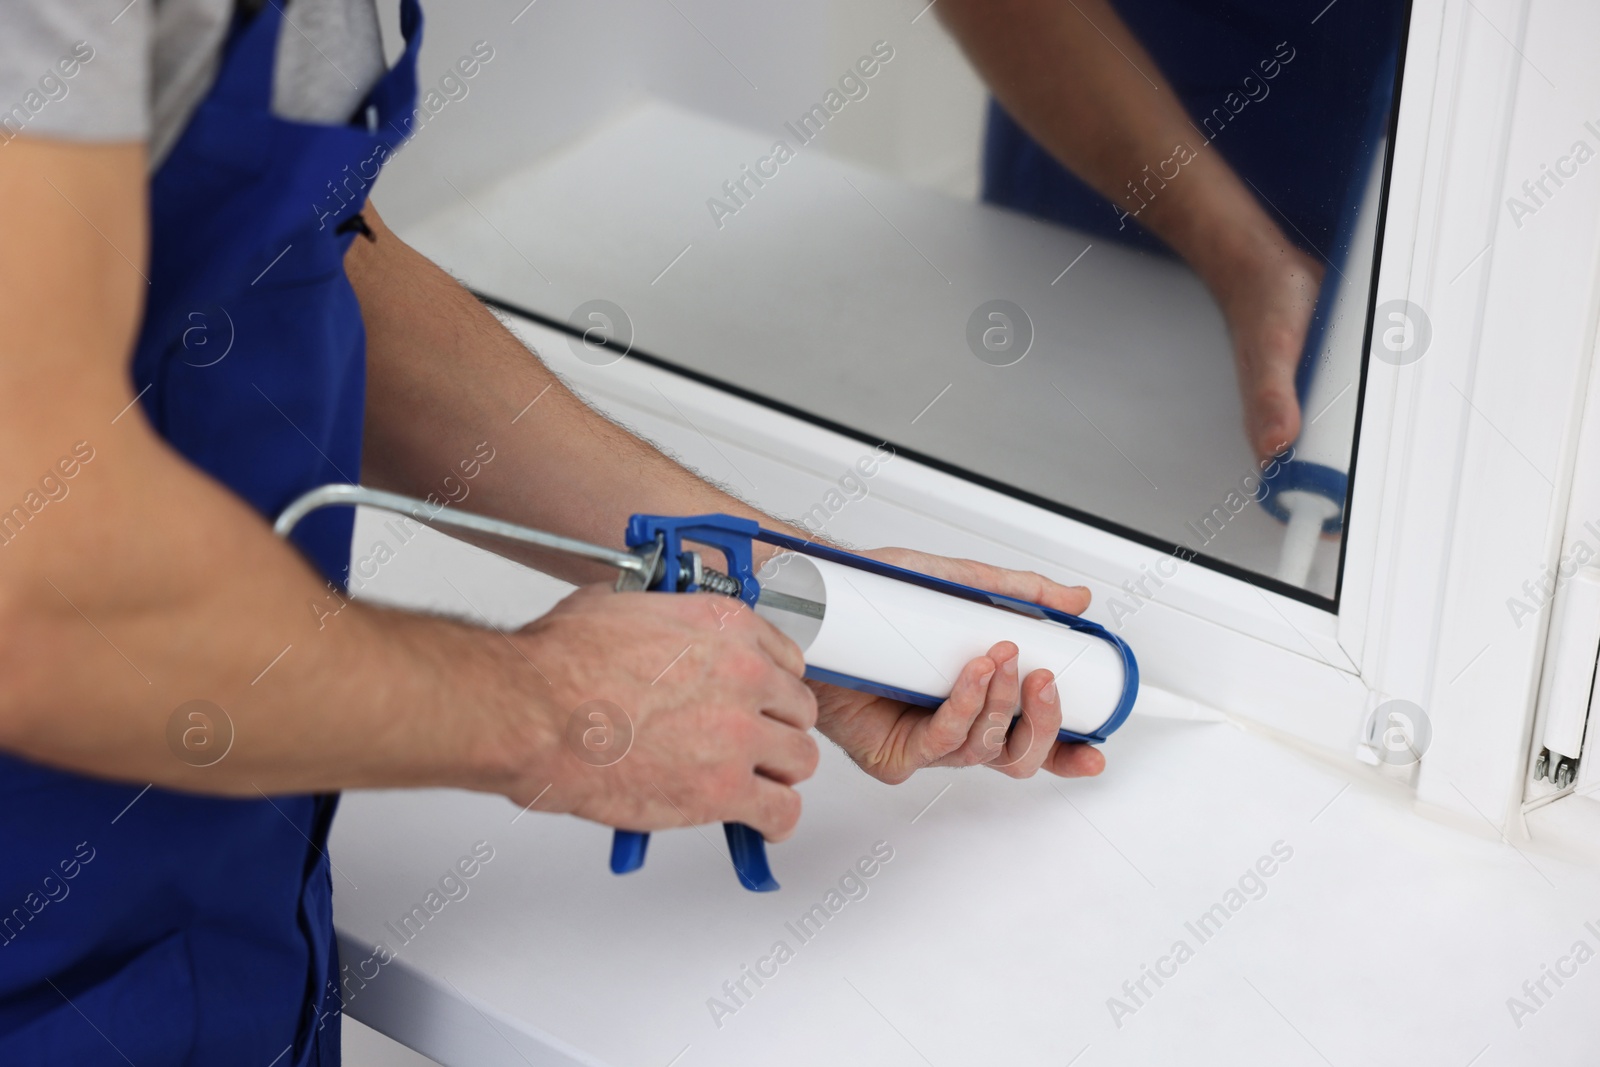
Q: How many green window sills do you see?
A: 0